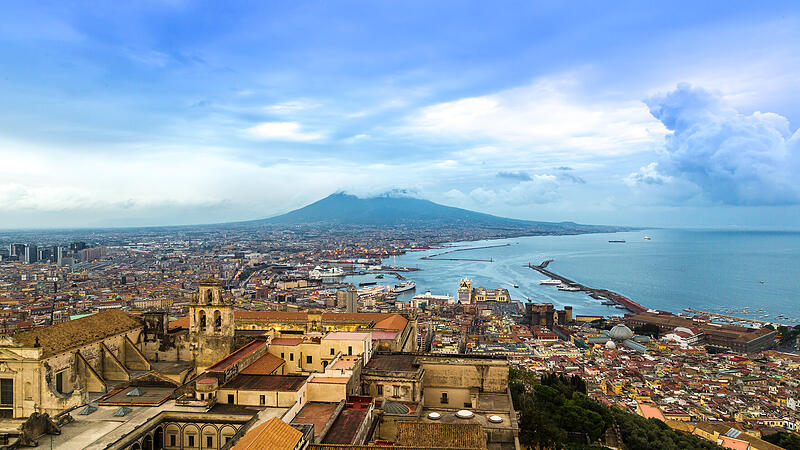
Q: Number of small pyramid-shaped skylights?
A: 3